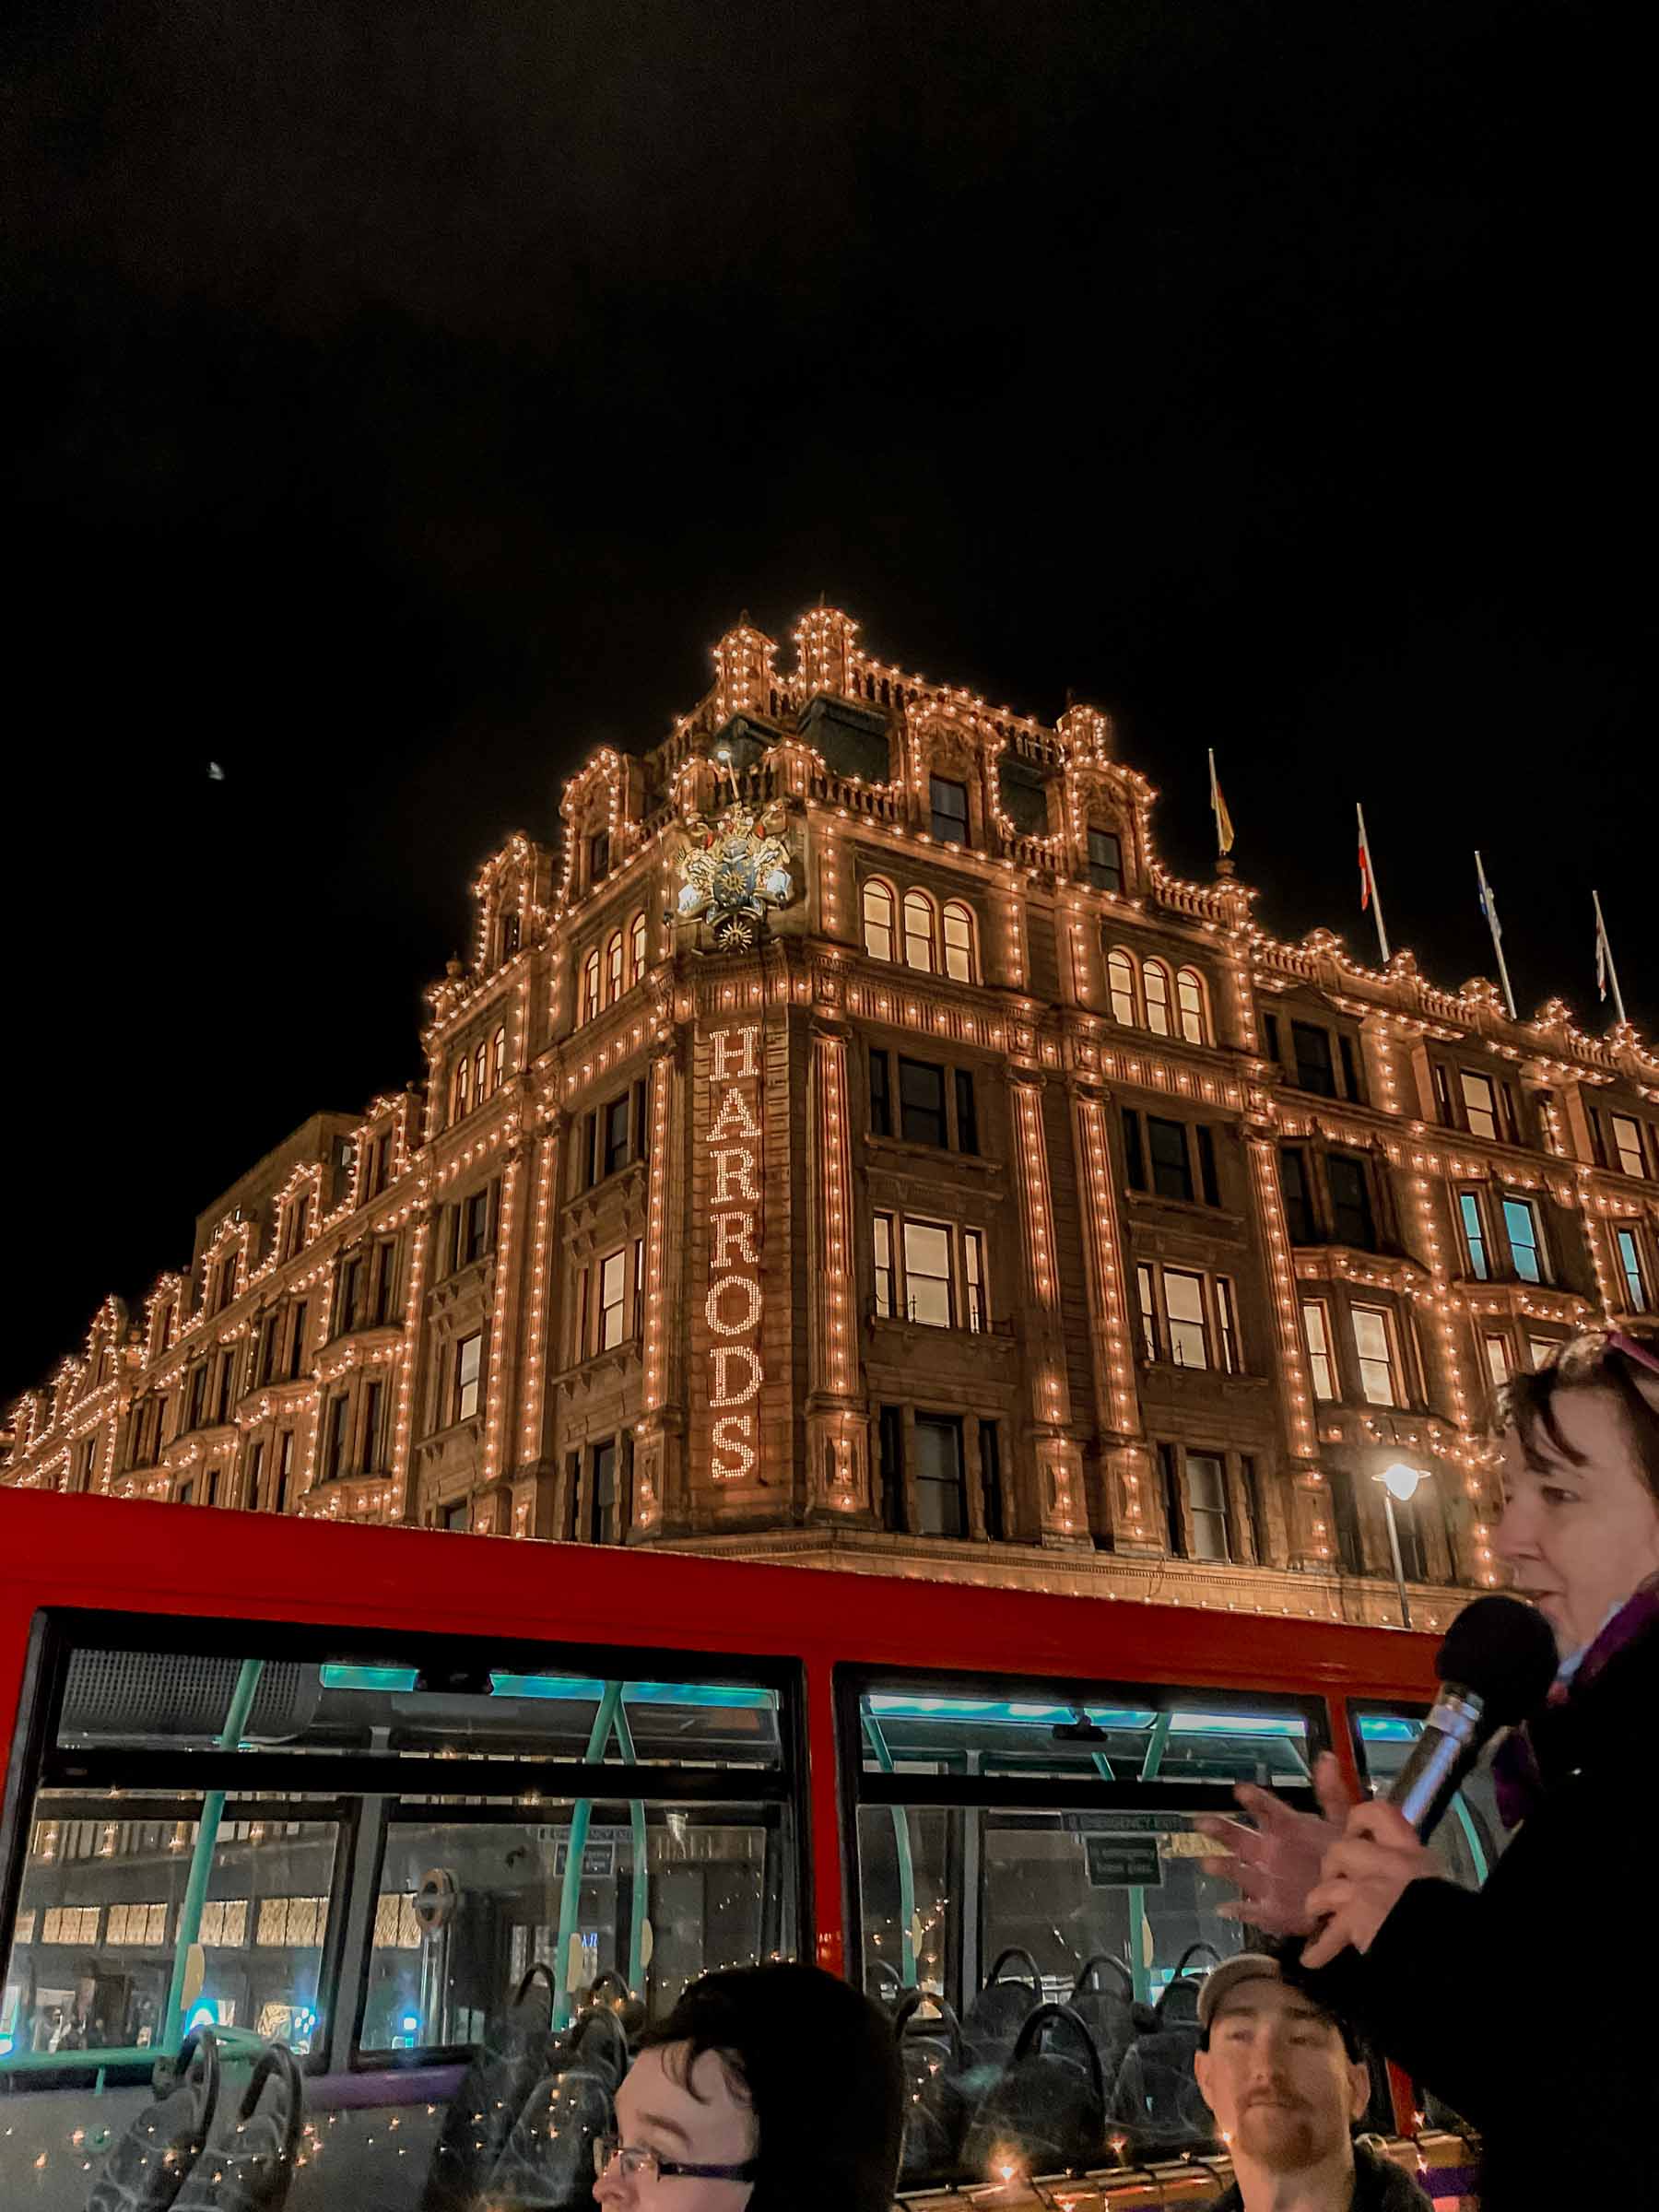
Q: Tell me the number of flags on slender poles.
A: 4